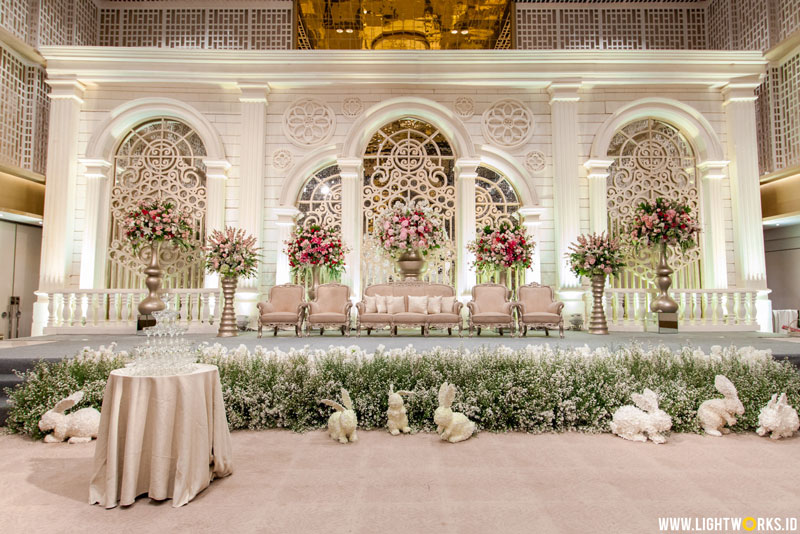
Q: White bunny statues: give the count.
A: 7